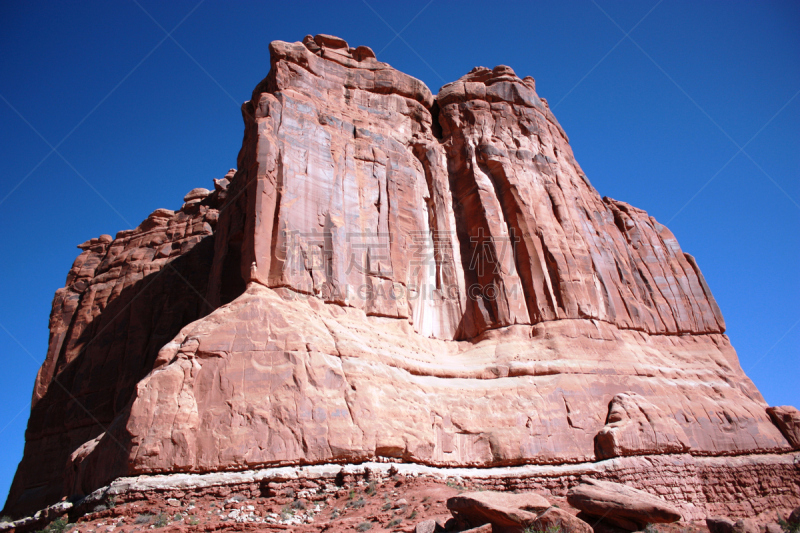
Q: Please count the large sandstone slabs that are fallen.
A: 2